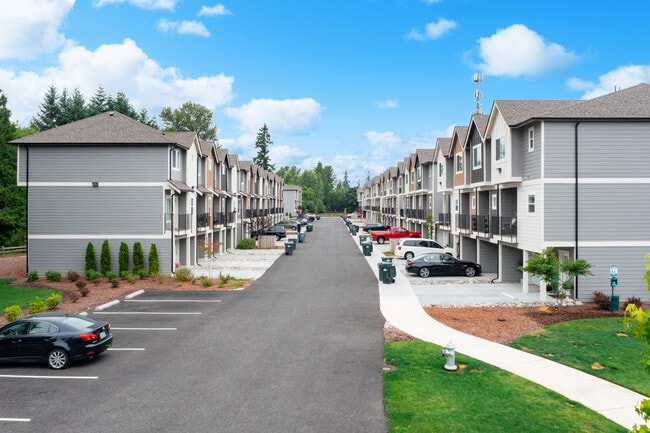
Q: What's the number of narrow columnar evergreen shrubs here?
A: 5